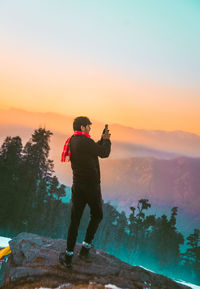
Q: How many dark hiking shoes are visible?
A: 2